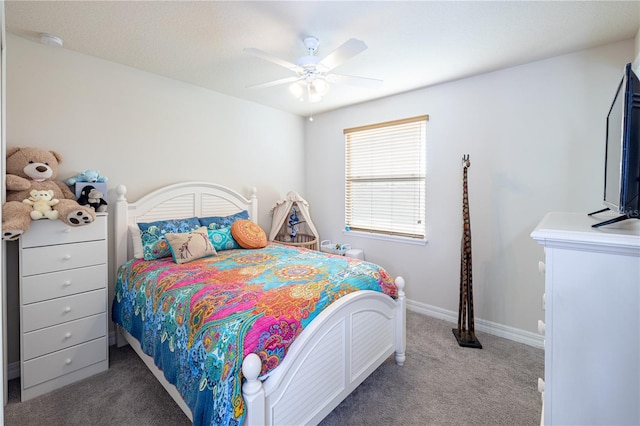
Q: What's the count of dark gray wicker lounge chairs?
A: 0